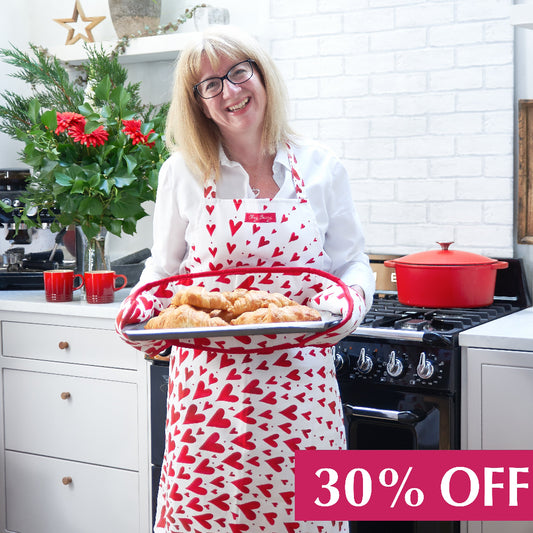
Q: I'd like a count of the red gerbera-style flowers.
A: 3